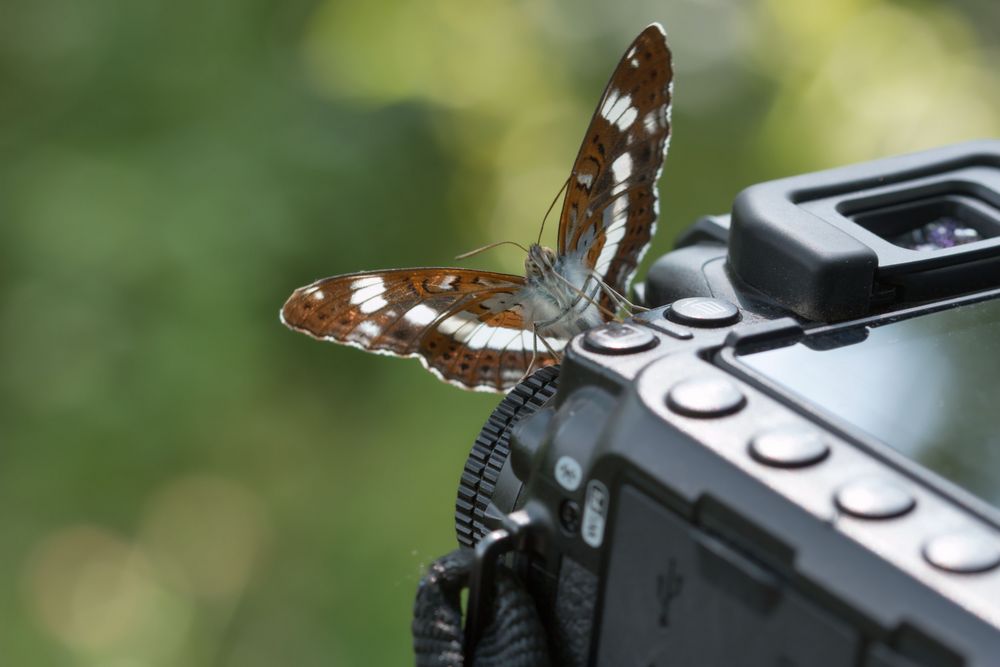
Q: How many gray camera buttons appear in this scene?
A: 6